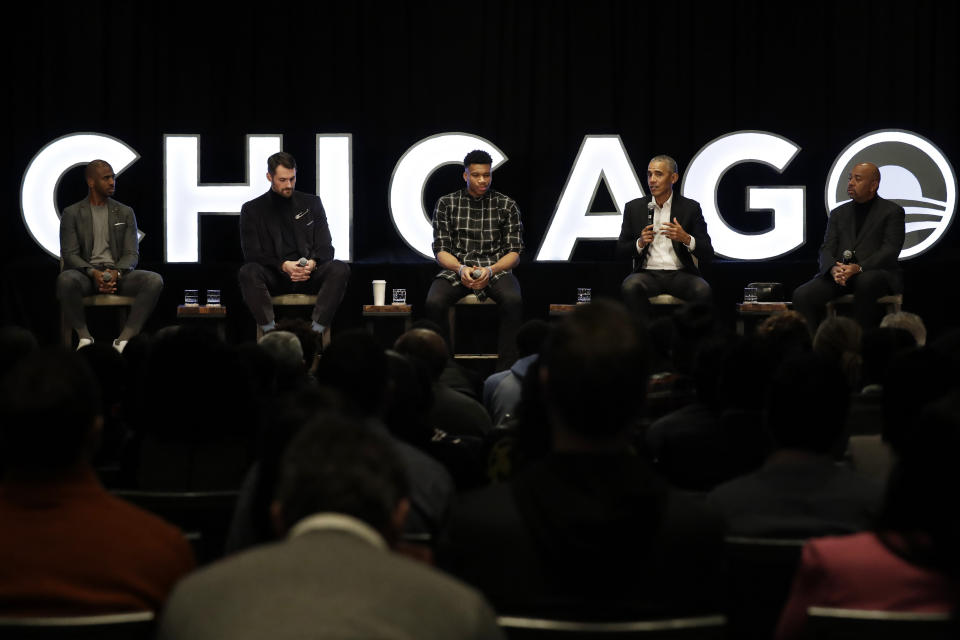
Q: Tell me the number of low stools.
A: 4